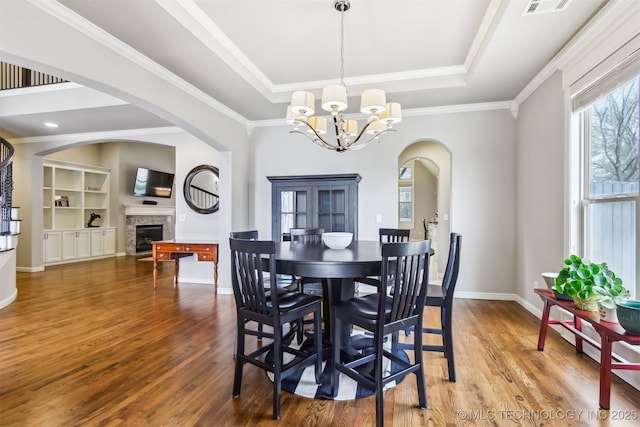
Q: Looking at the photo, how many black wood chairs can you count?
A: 6